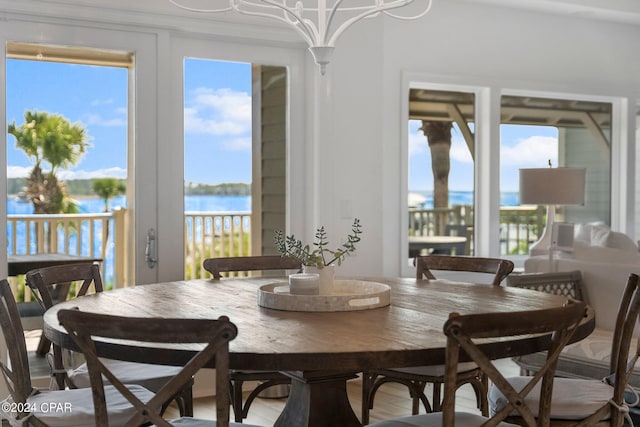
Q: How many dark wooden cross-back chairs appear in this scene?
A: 7